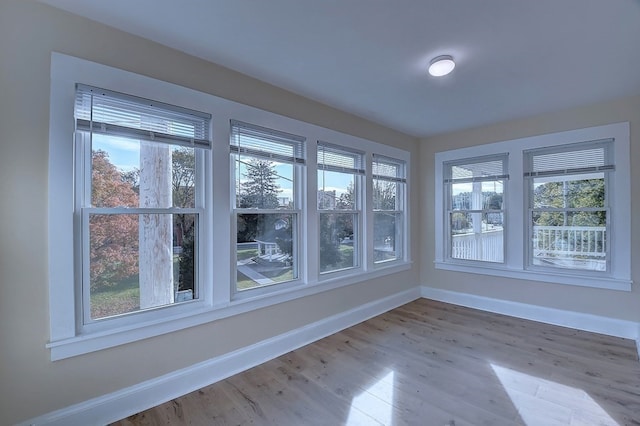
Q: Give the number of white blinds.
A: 6